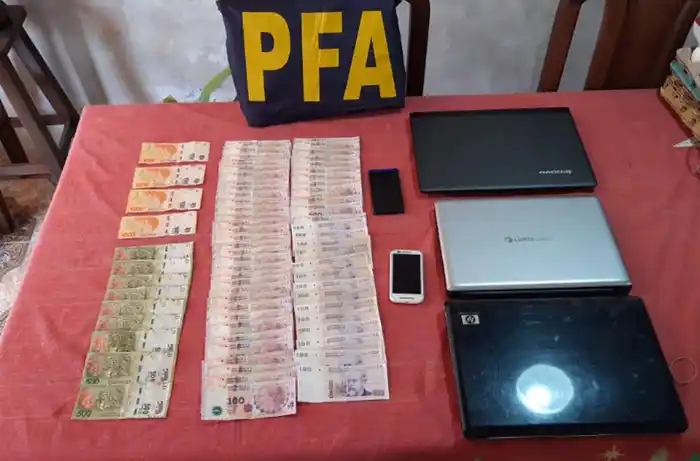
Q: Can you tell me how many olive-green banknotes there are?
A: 9